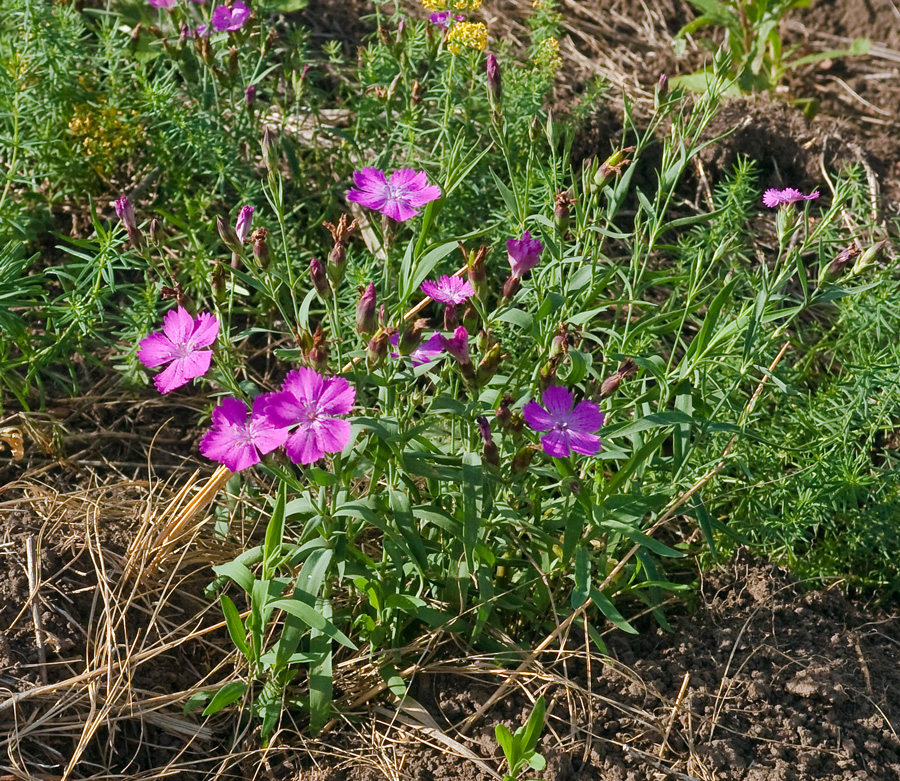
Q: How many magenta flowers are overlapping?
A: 2